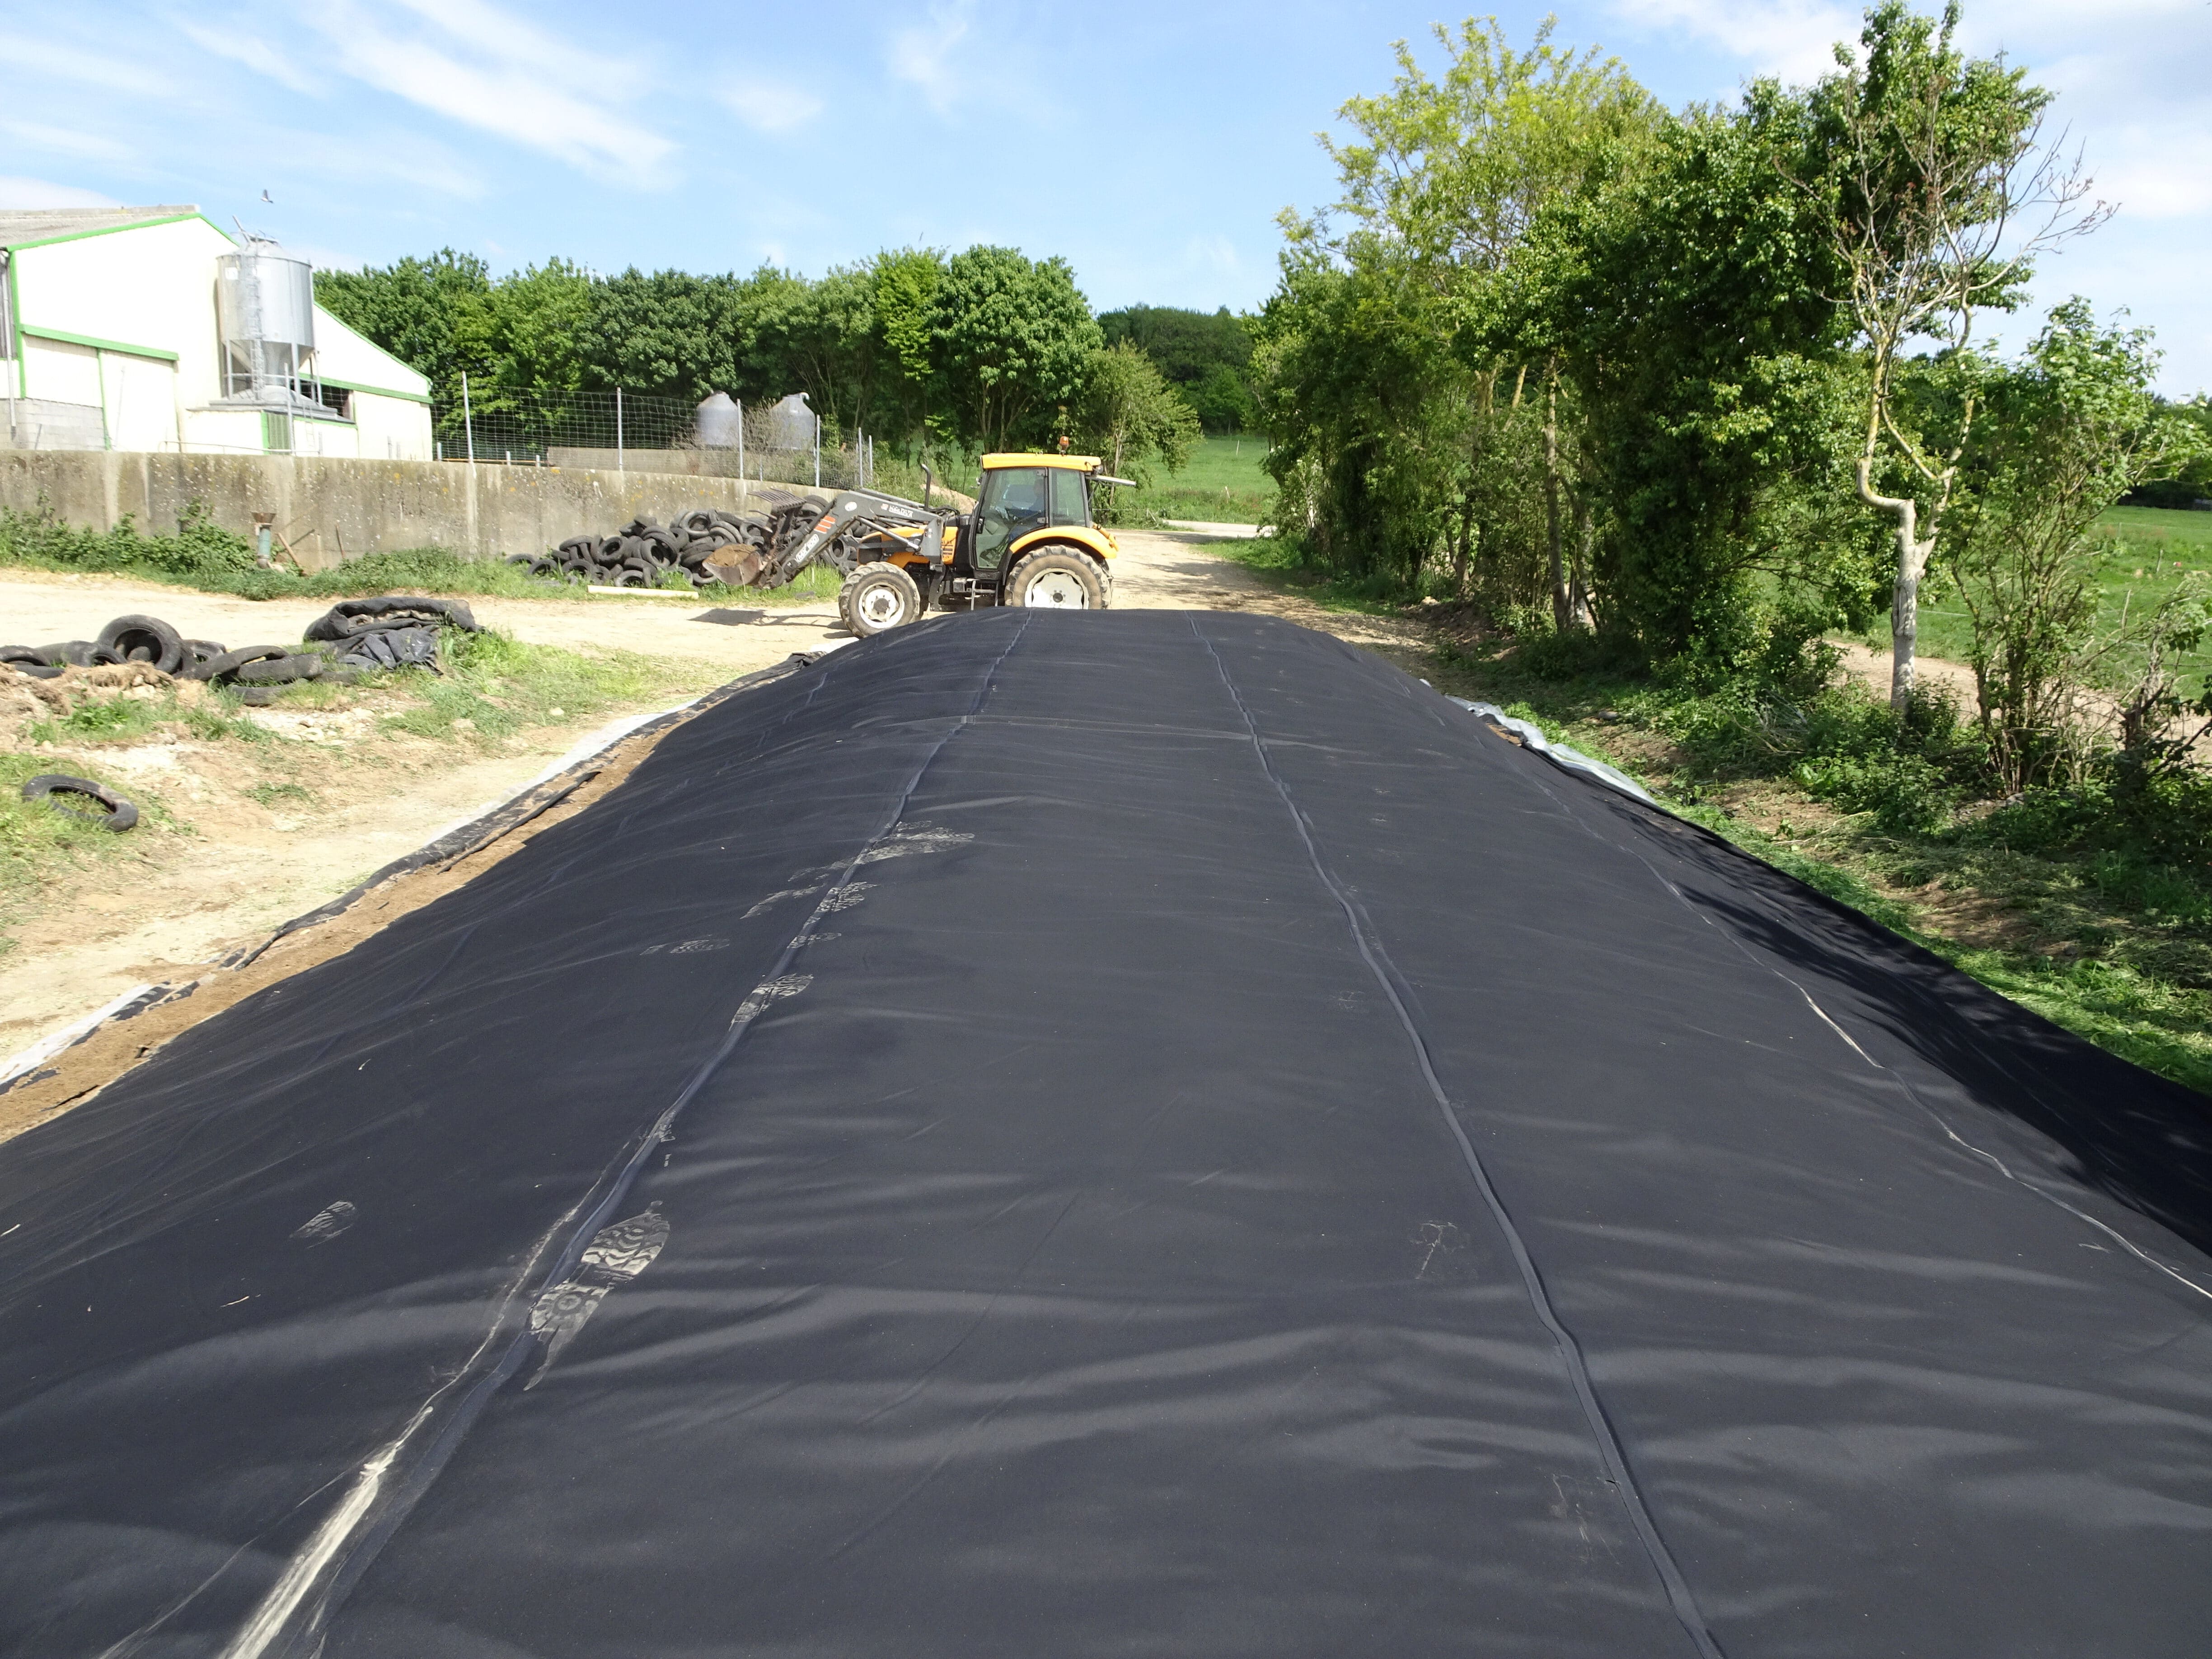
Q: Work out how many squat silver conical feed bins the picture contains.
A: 2